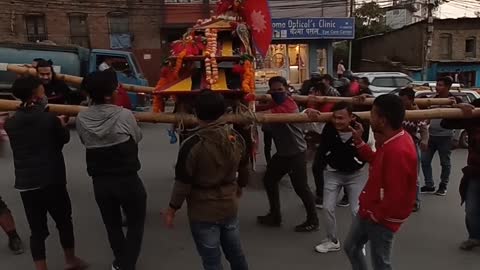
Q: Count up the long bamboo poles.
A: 2